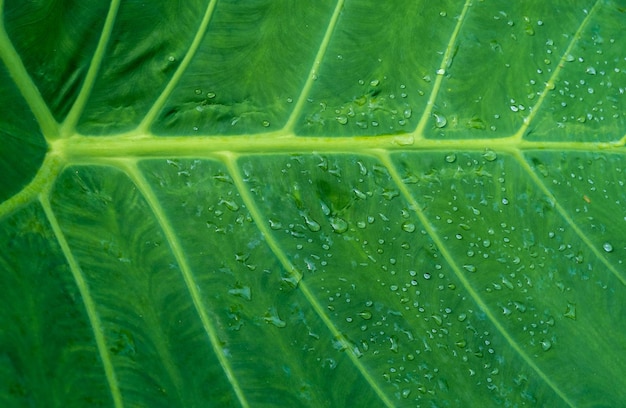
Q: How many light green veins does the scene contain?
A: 13